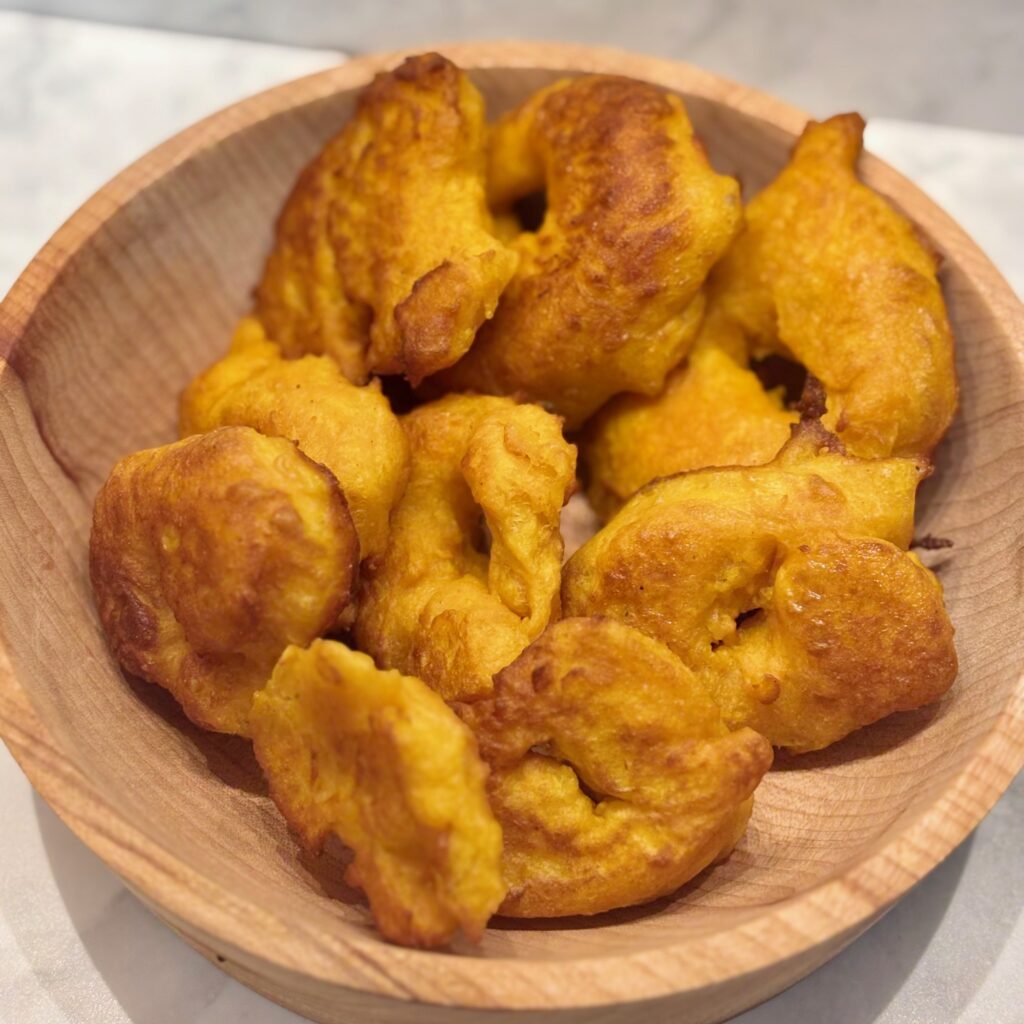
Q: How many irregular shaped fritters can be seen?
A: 9